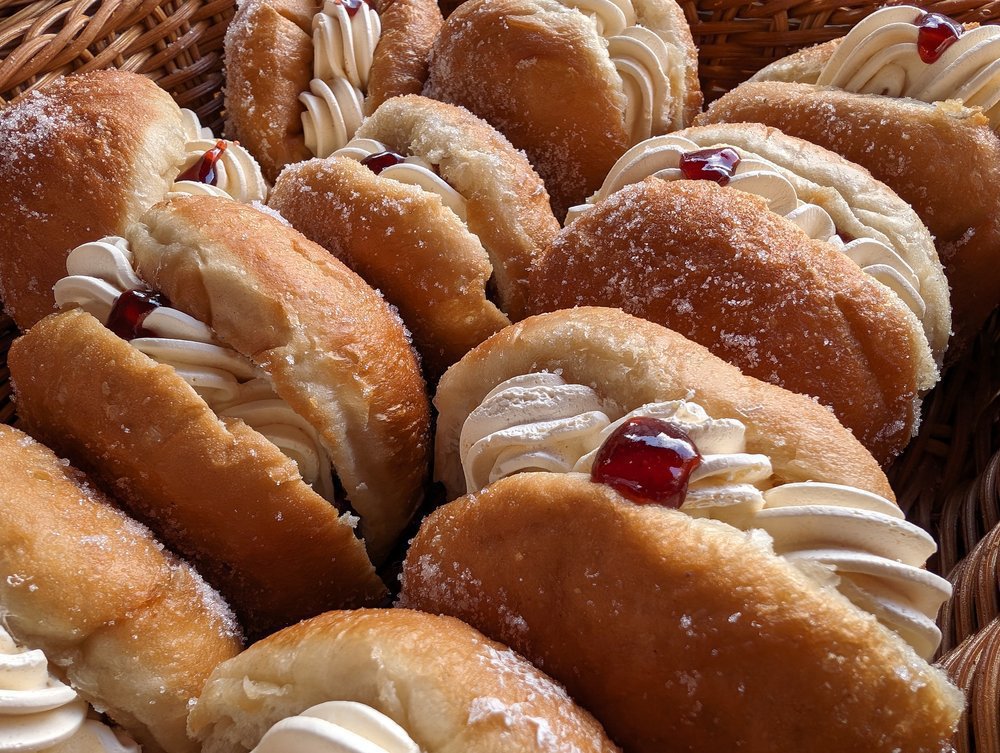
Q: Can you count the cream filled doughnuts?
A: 10